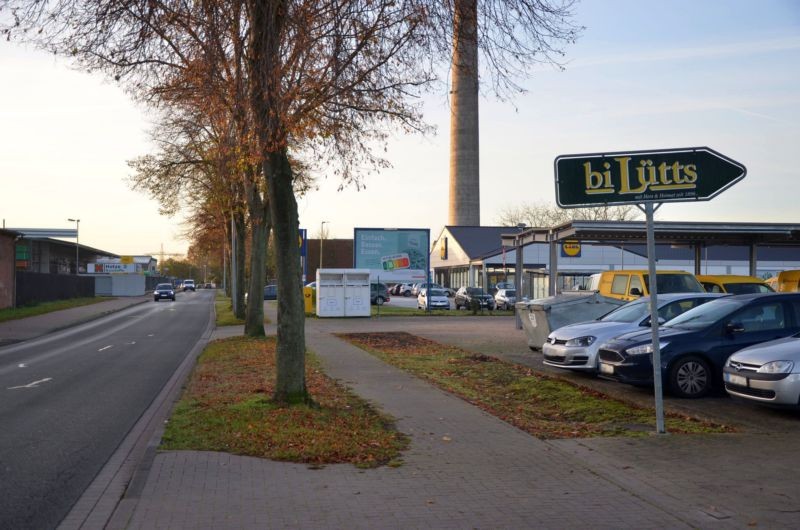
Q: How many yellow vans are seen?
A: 3